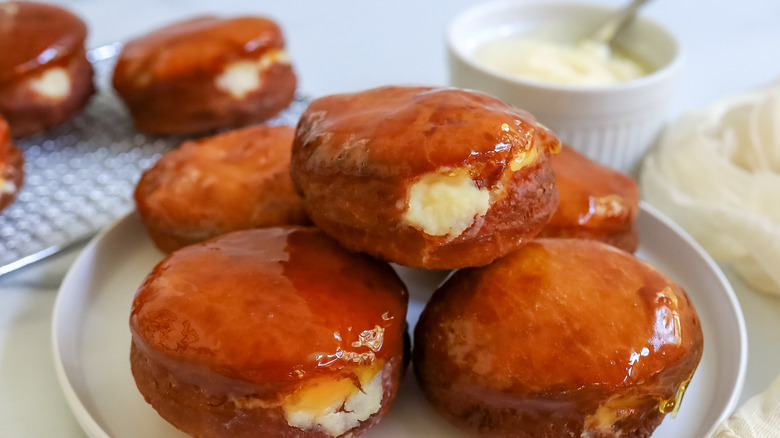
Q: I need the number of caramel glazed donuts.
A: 8